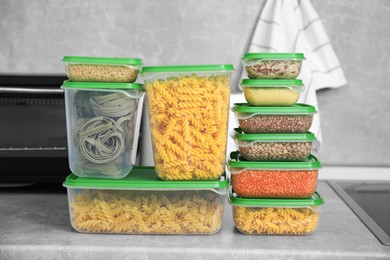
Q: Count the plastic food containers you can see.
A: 10